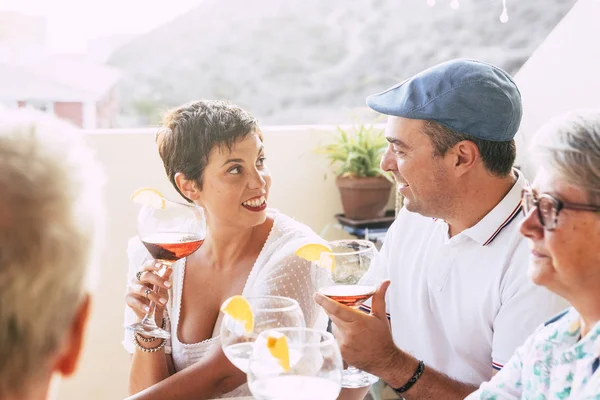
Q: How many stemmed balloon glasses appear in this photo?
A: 4